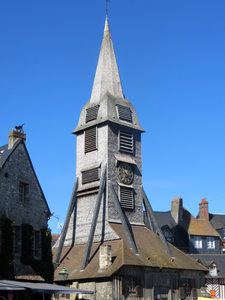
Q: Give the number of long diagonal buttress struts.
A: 4